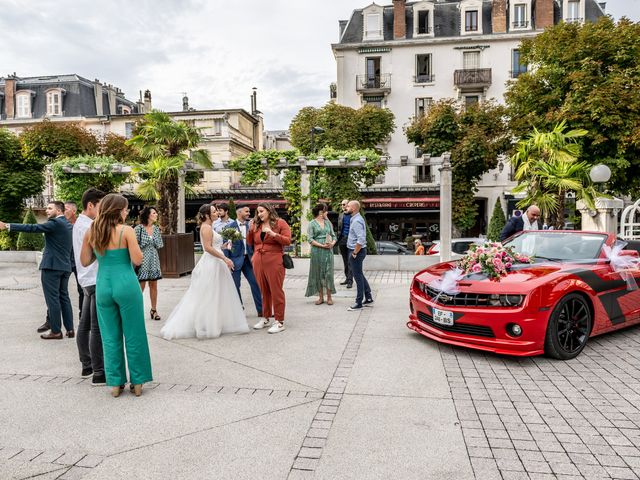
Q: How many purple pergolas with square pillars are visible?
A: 0